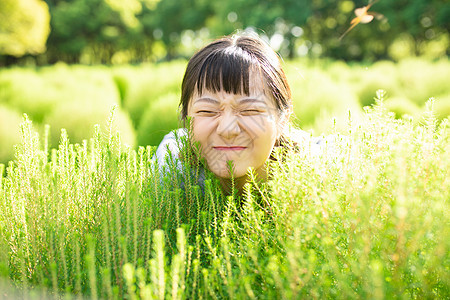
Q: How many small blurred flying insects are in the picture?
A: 1